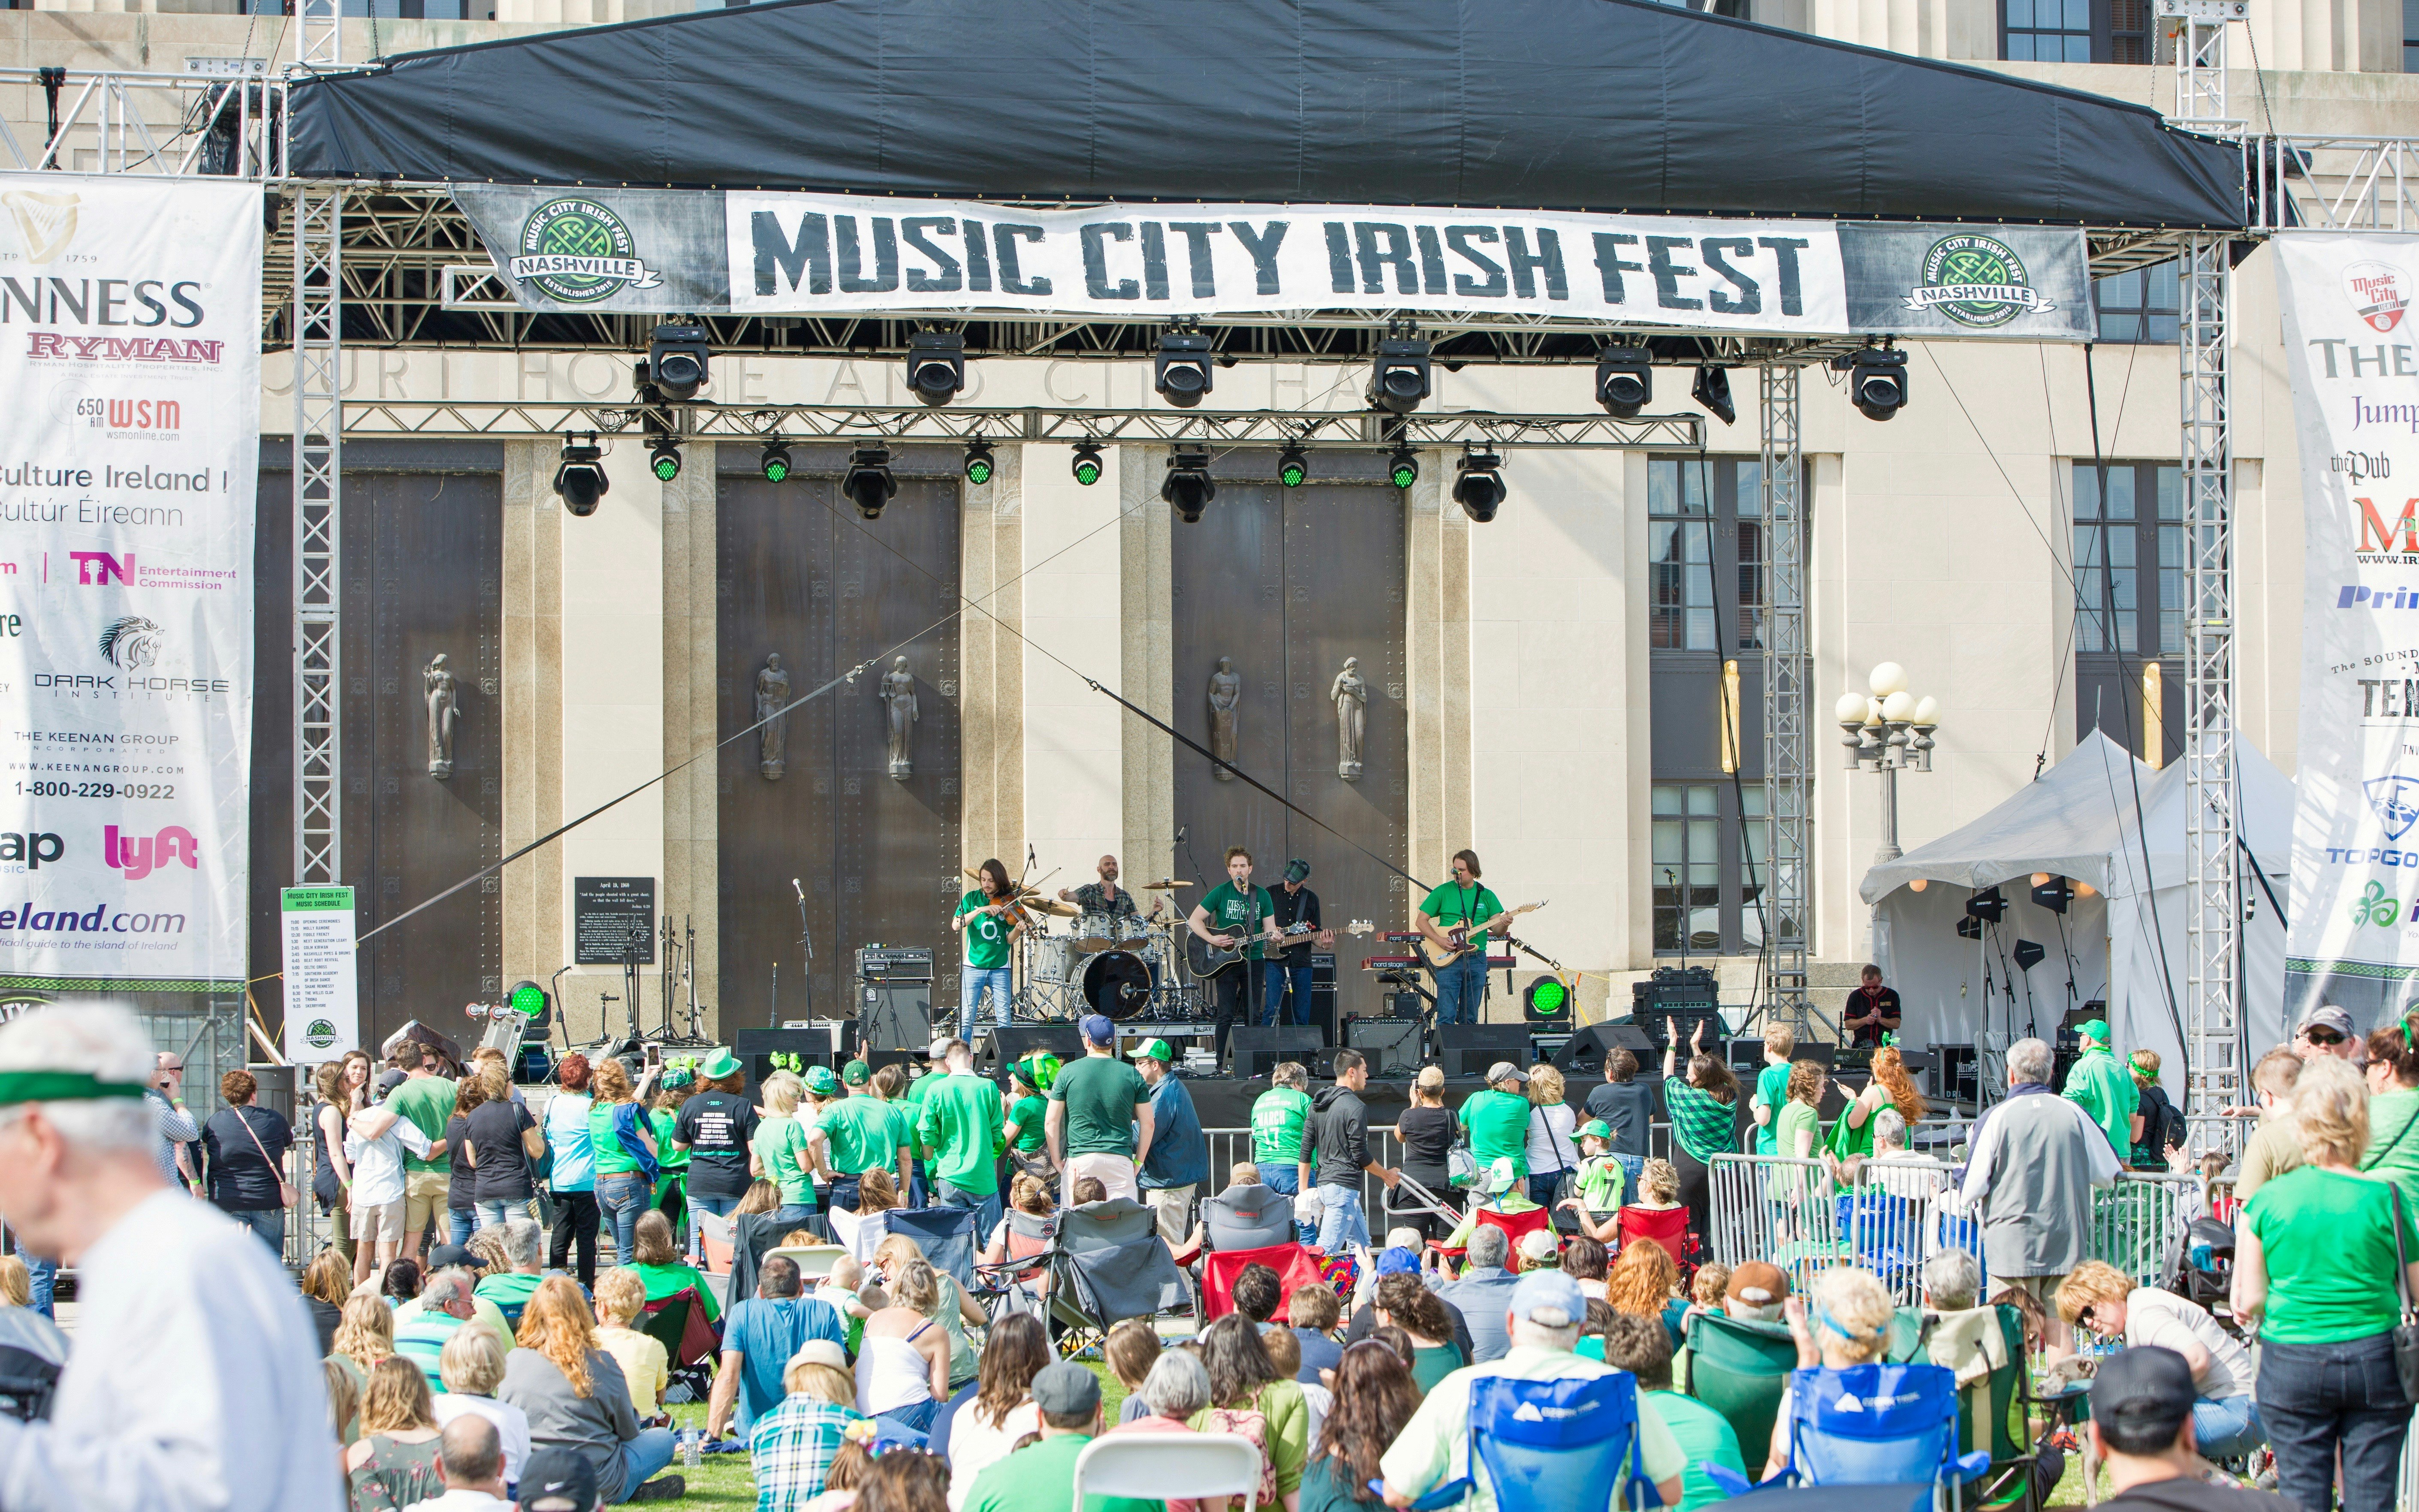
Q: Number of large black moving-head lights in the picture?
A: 10